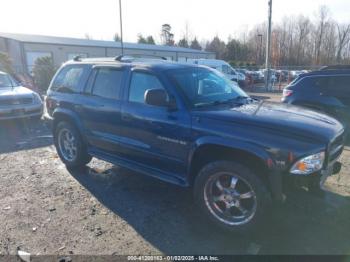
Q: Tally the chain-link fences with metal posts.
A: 1